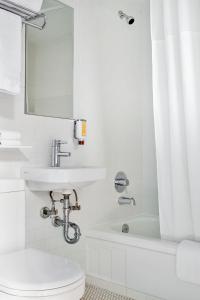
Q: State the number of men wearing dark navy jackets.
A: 0